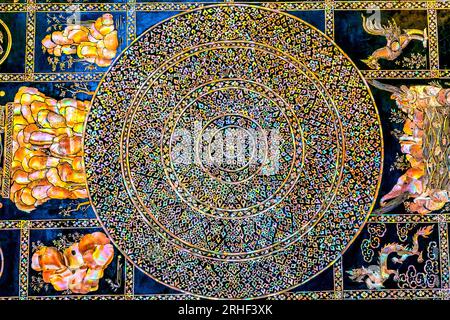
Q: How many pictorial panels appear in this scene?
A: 6